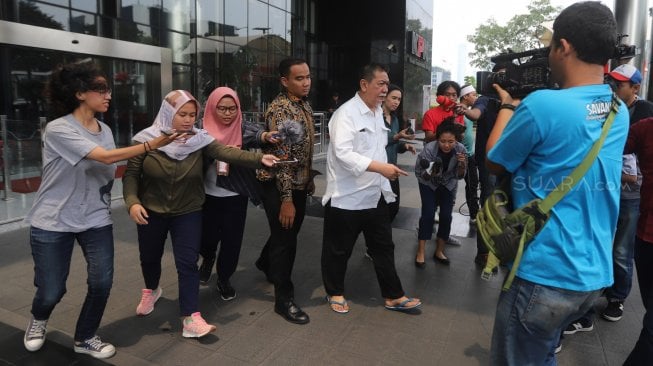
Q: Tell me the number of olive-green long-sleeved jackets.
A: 1